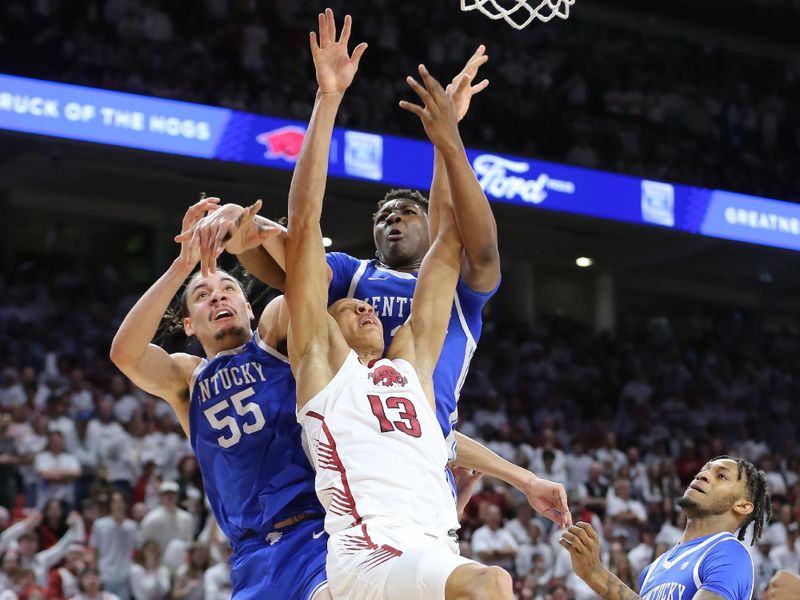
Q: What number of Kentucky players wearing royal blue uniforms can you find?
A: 3